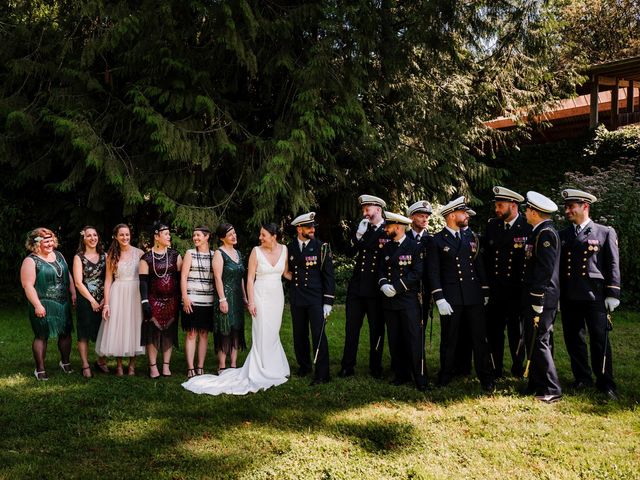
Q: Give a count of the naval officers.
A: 9